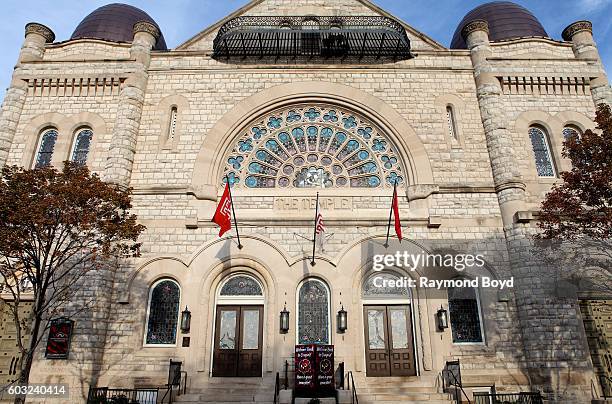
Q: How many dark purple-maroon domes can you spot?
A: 2